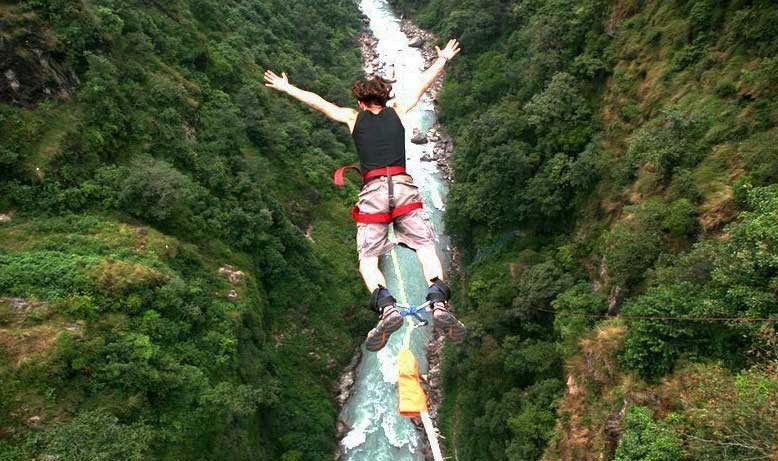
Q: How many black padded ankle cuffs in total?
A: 2